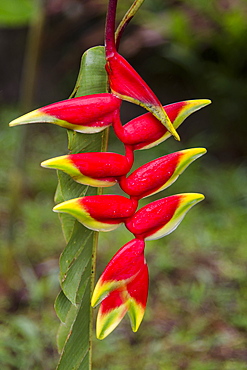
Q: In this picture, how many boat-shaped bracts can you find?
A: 10